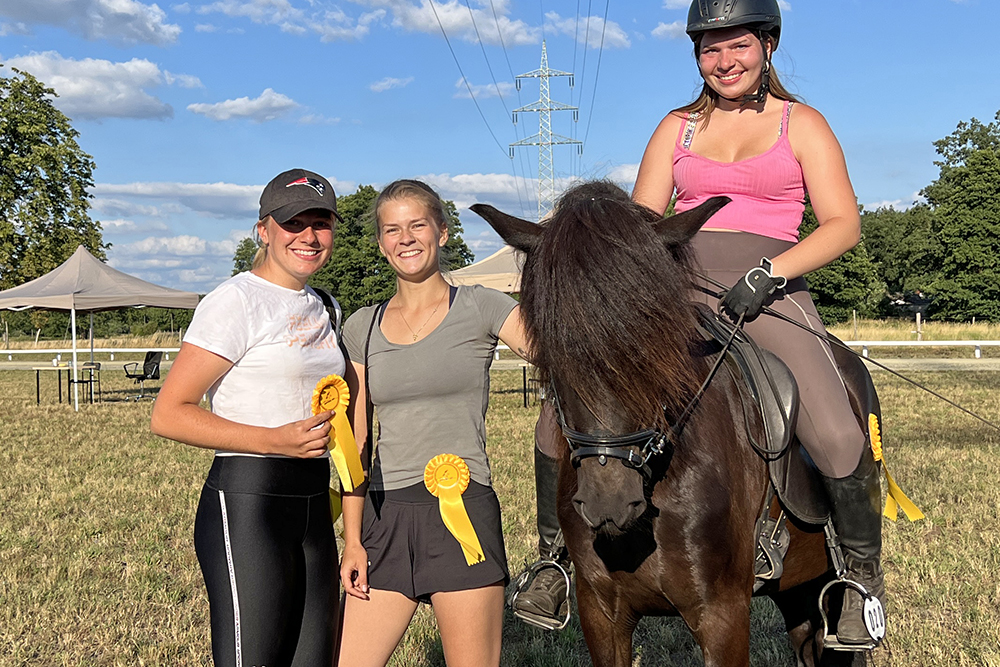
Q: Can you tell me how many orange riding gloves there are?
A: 0